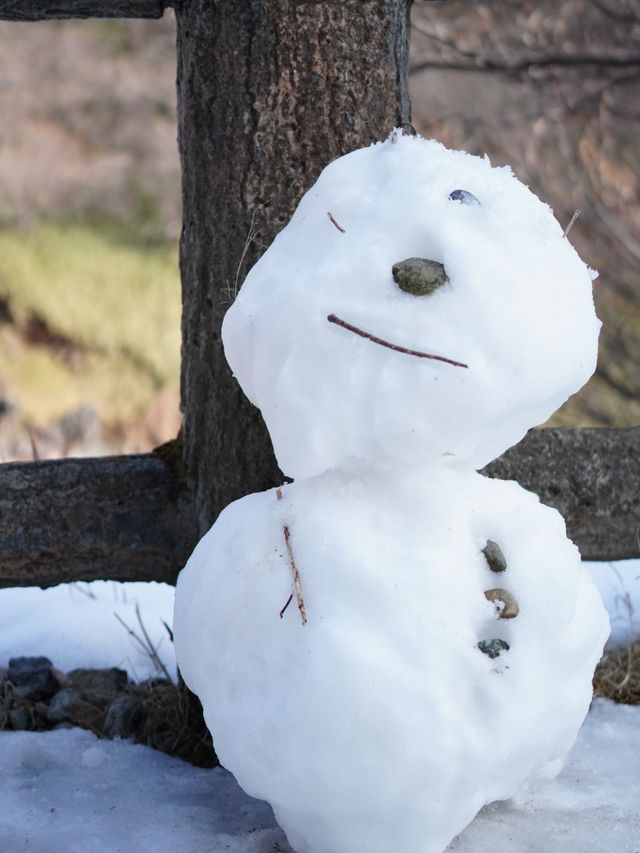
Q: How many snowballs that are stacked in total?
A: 2